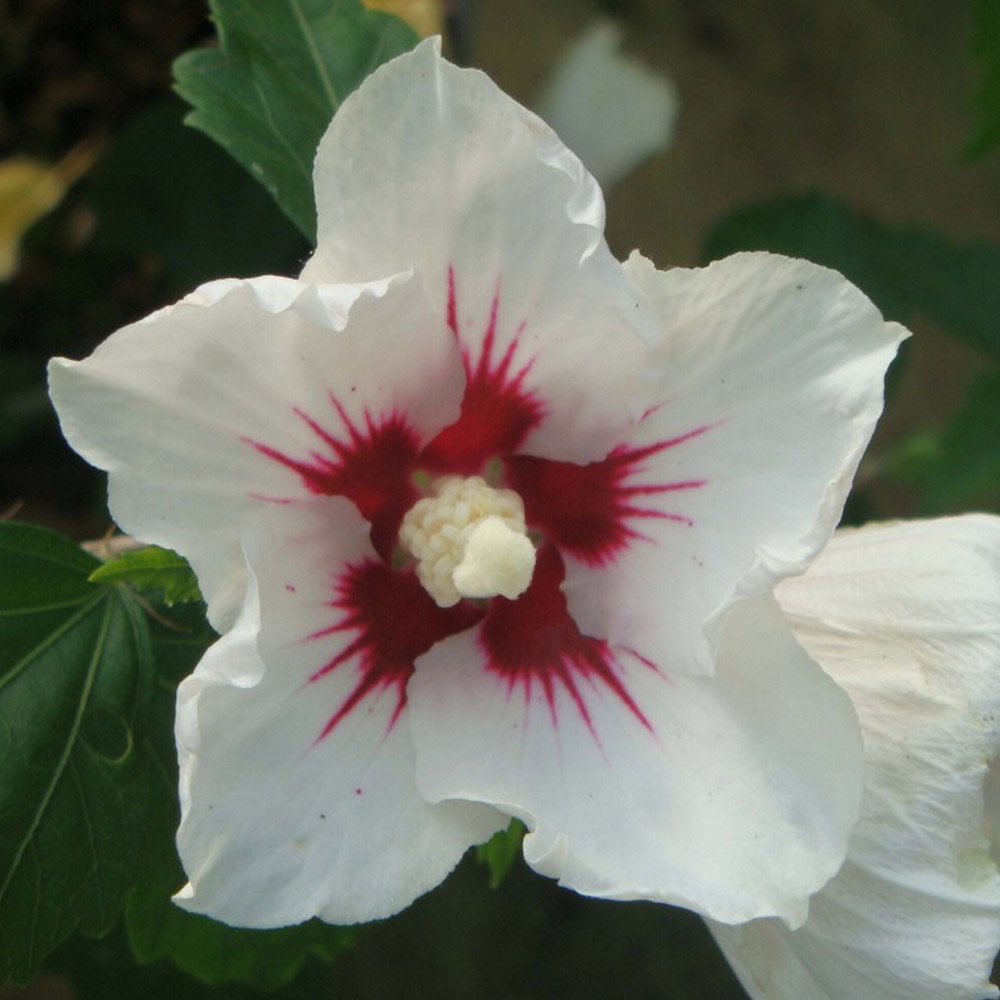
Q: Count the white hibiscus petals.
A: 5